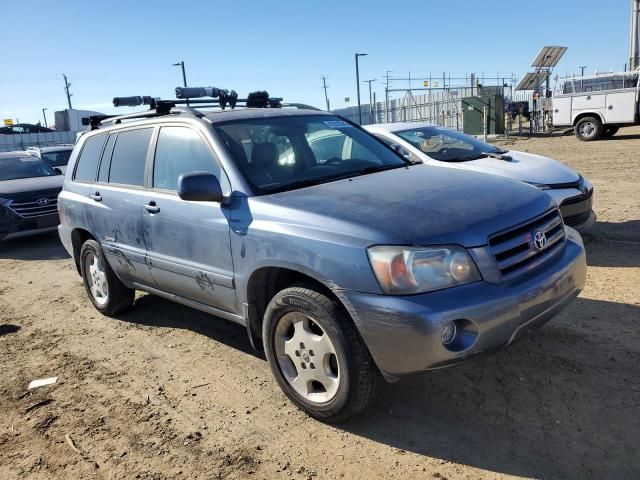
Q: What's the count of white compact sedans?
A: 1